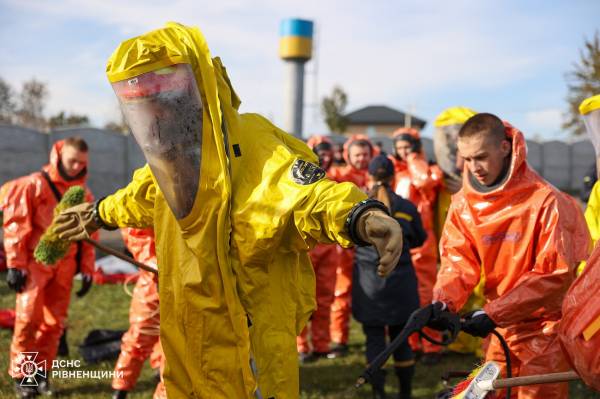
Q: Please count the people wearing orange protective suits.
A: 7